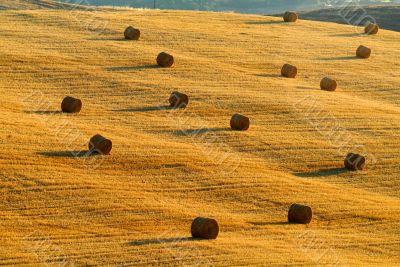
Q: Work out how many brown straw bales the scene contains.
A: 14